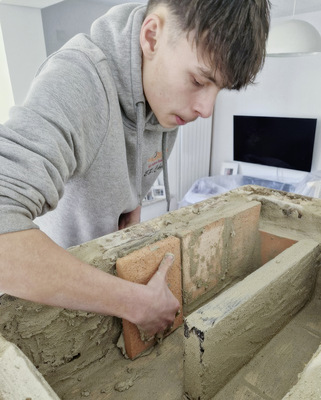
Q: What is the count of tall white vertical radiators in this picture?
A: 1